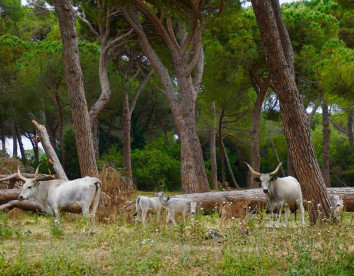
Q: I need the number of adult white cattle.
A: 2